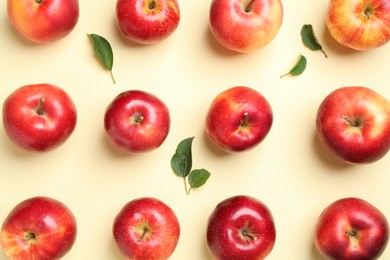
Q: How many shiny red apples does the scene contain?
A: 12